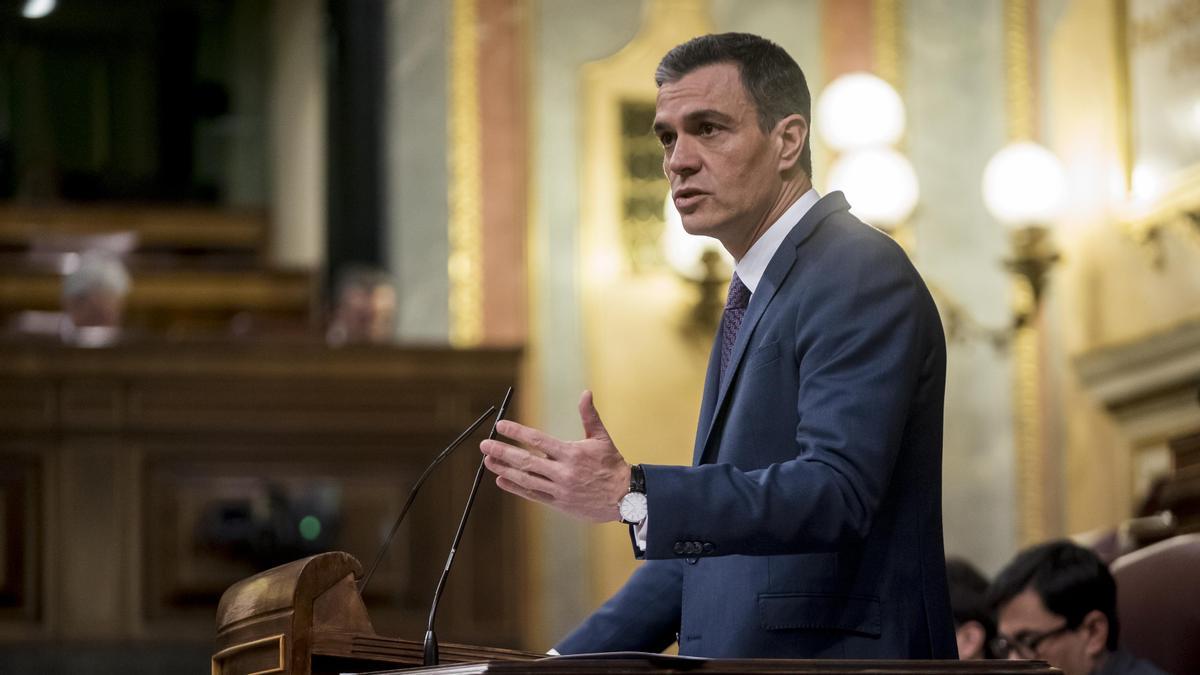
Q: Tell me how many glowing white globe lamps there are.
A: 4